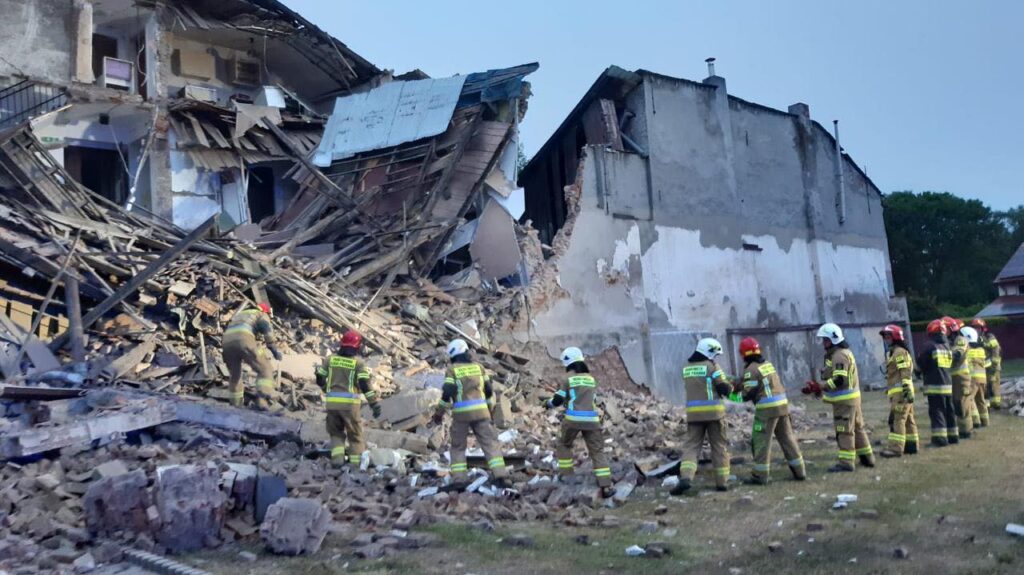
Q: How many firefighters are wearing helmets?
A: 13